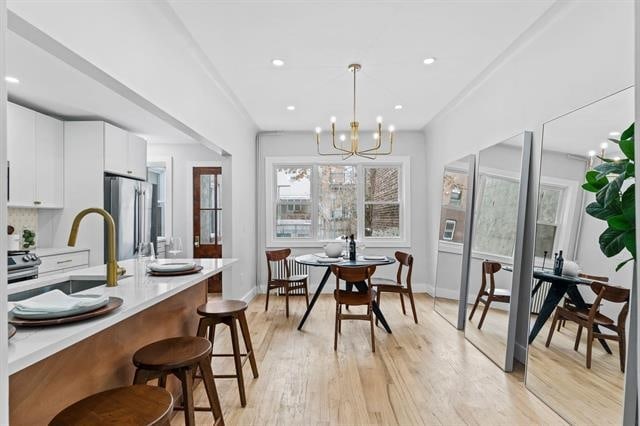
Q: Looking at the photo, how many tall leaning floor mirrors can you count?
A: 3